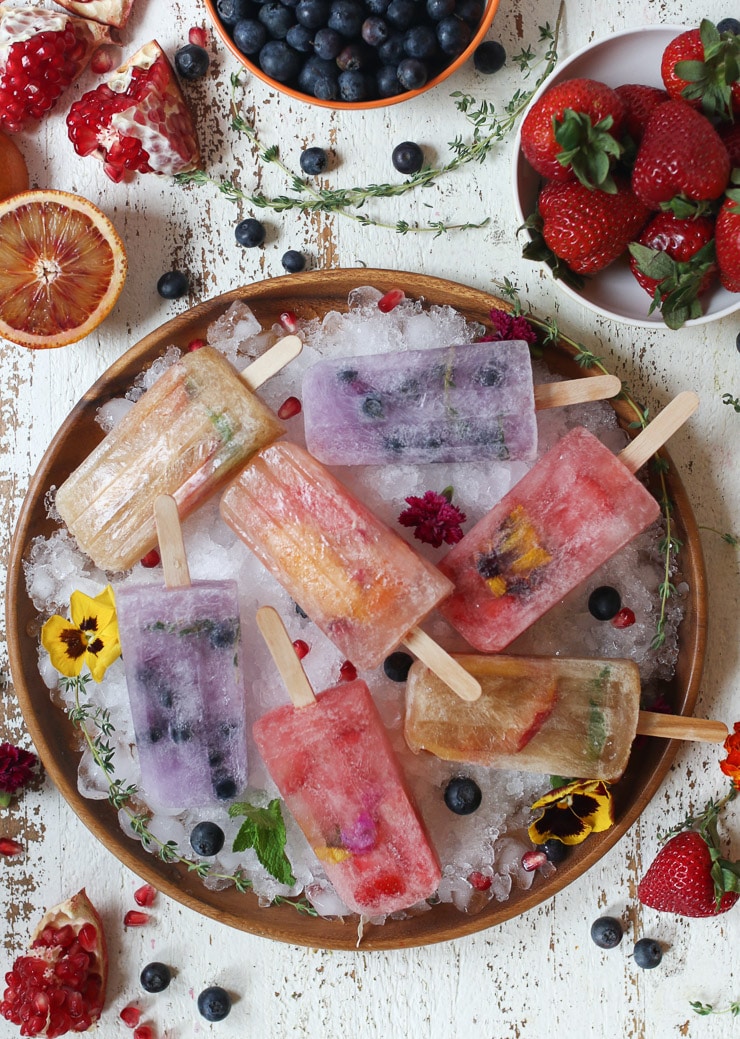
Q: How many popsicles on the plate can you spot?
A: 7